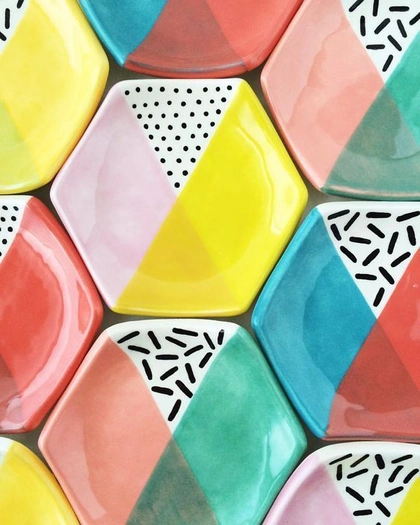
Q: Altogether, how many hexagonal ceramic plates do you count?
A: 9